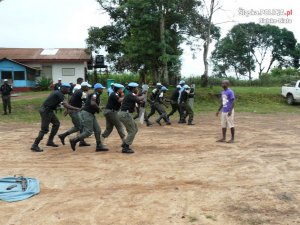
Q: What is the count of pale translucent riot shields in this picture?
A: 2